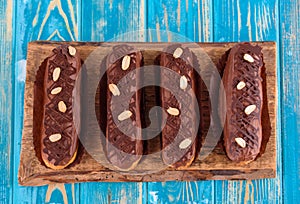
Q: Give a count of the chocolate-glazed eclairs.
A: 4